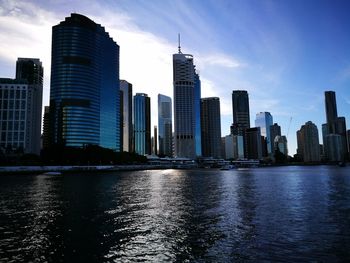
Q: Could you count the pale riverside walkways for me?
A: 1